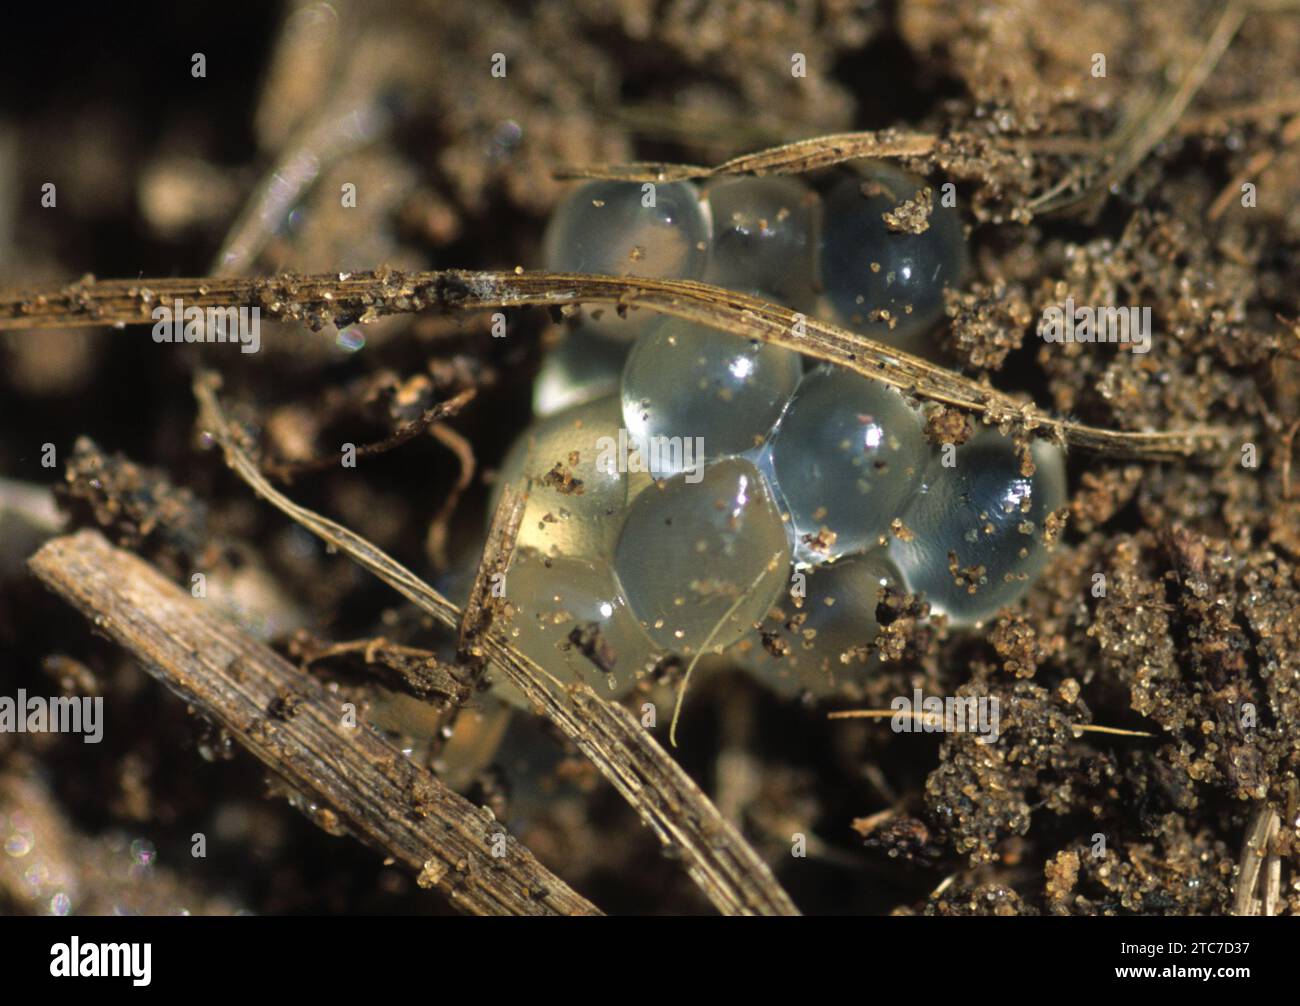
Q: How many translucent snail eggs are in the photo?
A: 11